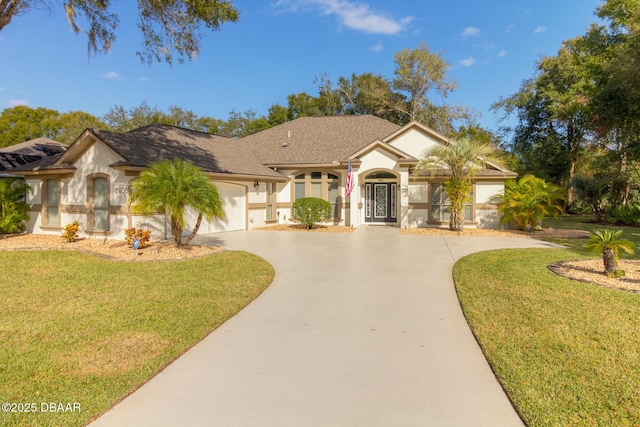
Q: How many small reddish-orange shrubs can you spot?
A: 2